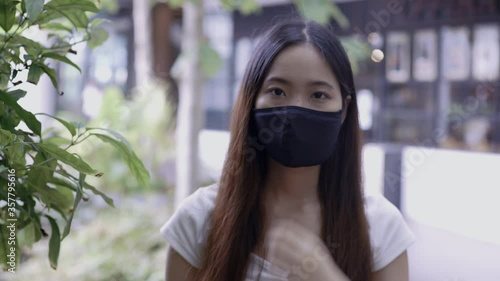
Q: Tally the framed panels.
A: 4